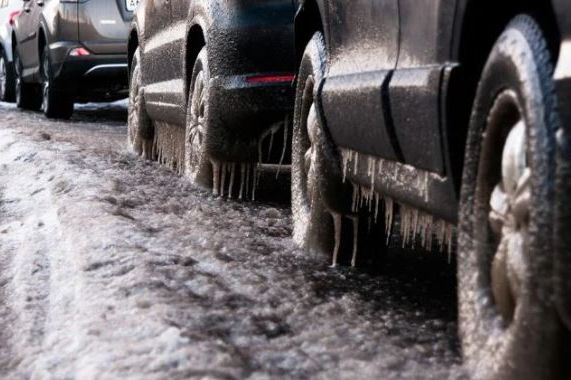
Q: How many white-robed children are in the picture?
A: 0